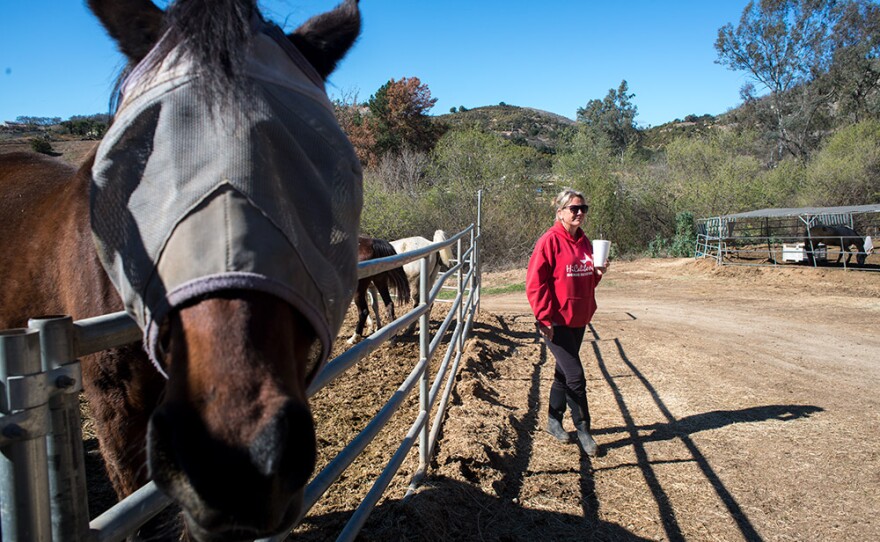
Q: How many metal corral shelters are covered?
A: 1